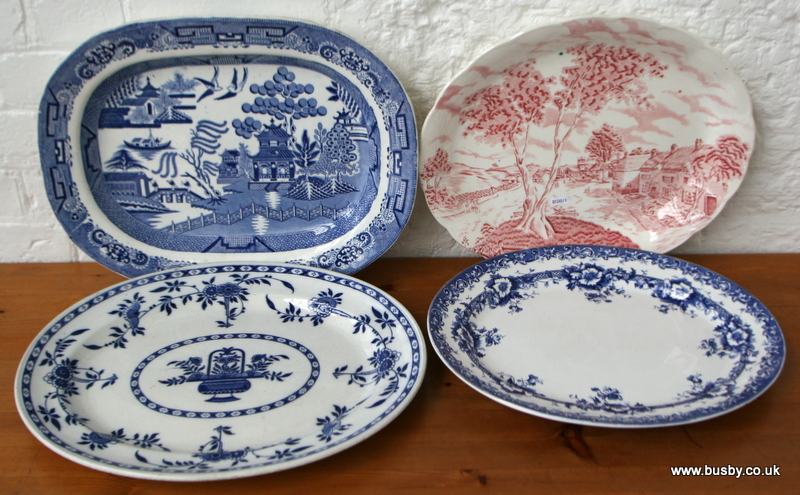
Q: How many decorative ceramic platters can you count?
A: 4